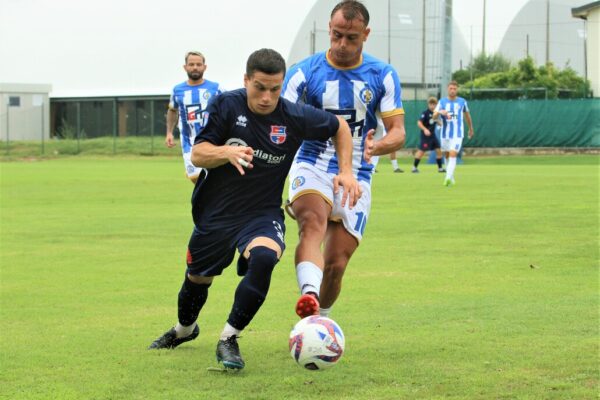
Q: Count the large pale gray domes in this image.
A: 2